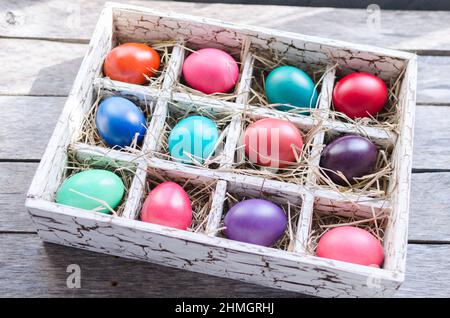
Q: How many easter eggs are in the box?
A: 12